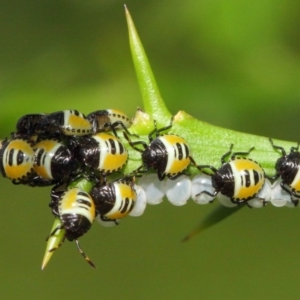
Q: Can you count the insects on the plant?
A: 11